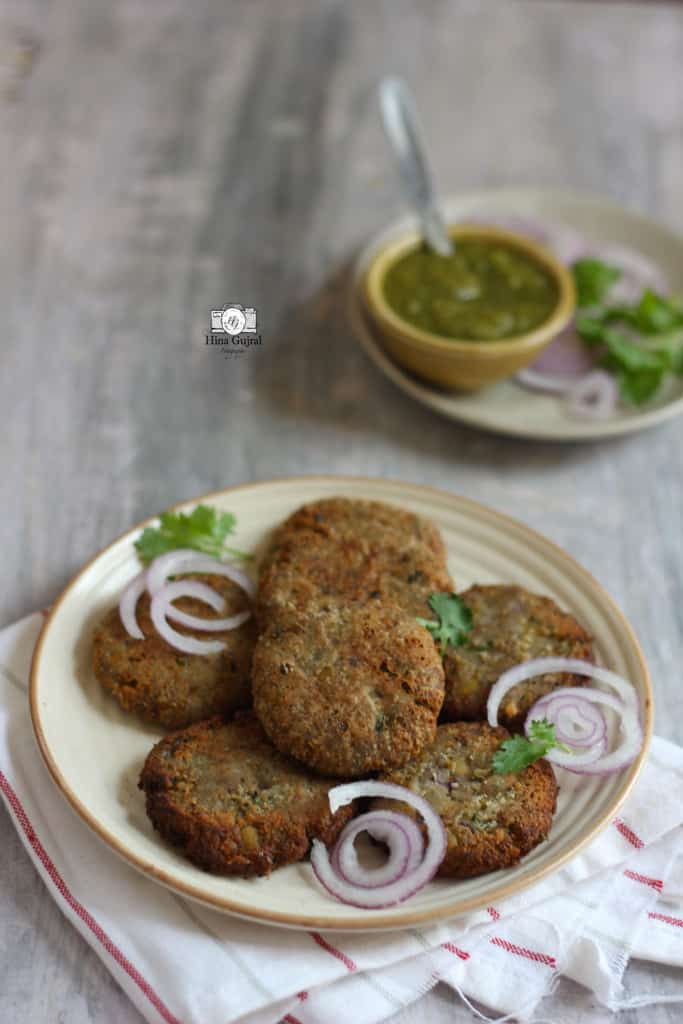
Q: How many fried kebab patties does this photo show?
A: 6